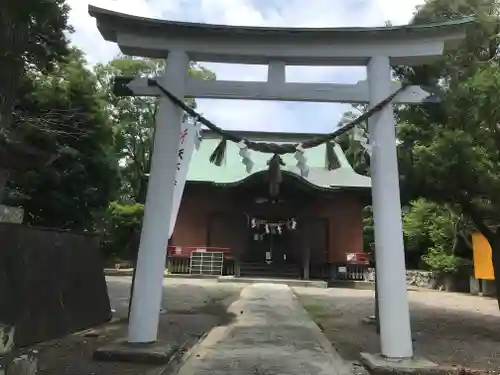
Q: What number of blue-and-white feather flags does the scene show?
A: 0